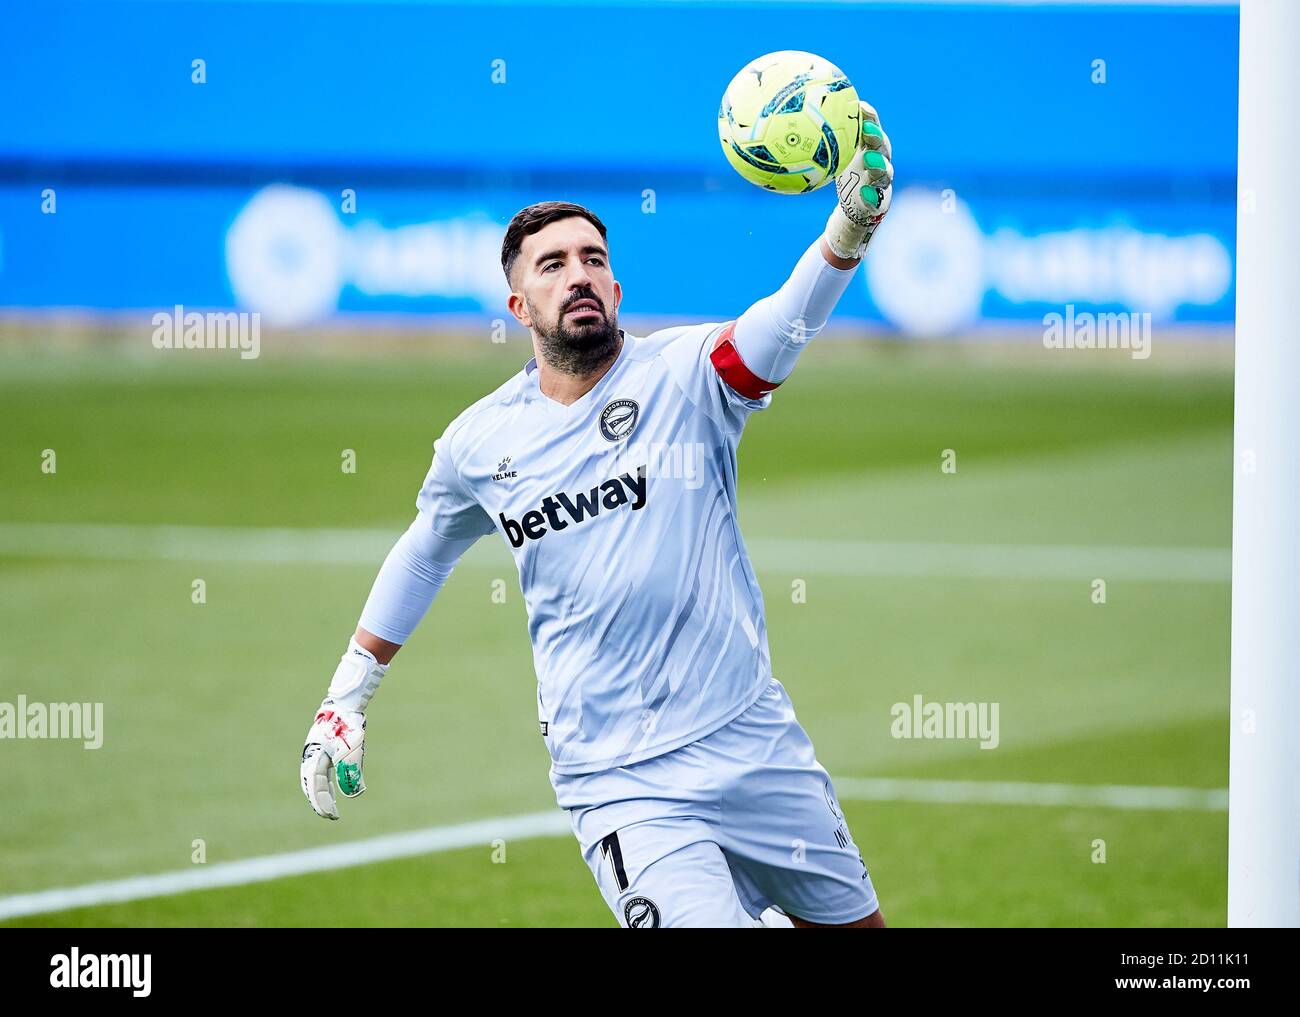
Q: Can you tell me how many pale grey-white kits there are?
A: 1